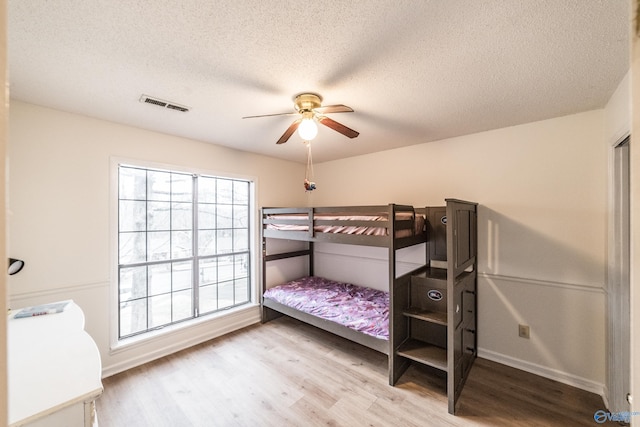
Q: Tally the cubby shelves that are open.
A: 2